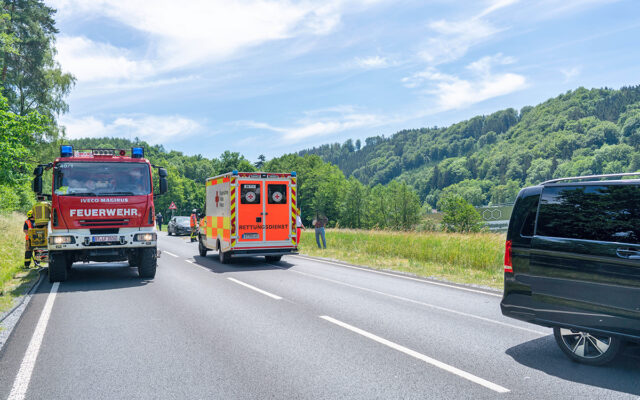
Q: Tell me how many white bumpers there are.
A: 1